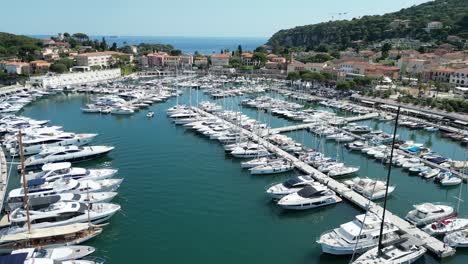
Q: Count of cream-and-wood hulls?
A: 1